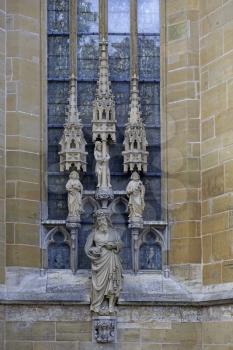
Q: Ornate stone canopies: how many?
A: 3